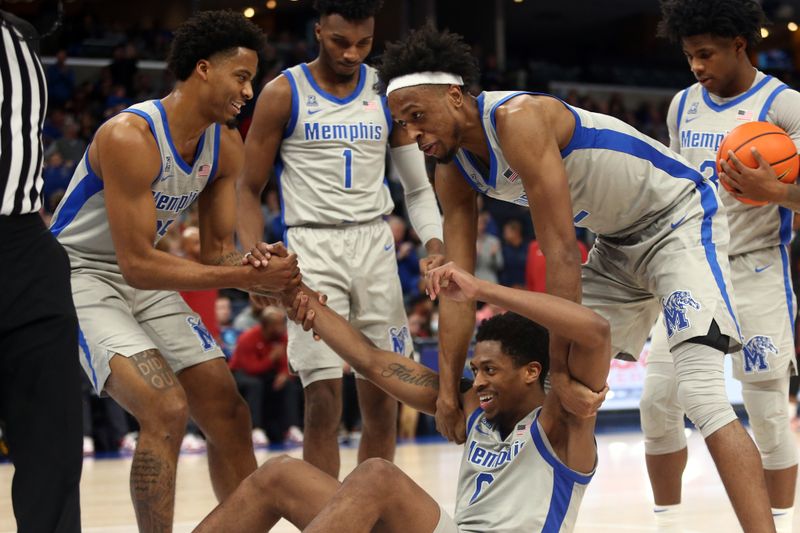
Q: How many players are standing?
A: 4